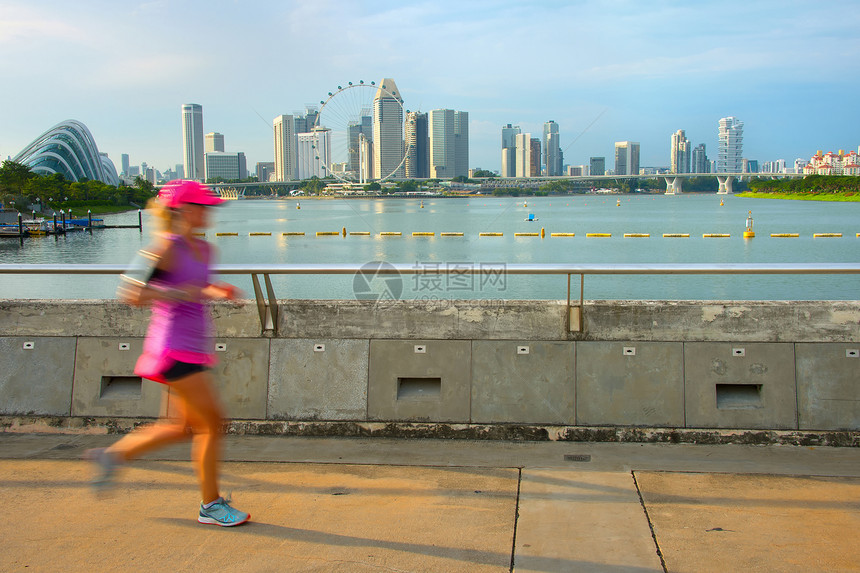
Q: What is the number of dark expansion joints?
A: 2